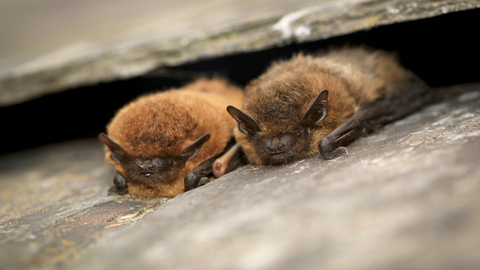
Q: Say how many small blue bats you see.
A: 0